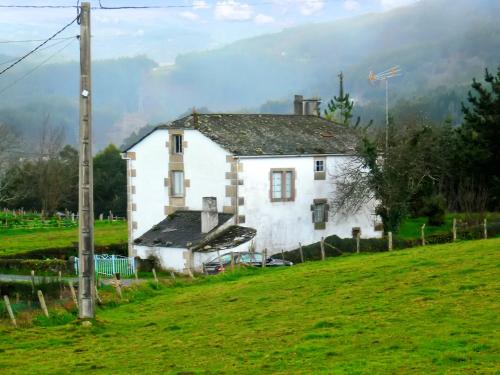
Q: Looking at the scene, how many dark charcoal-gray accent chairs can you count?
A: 0